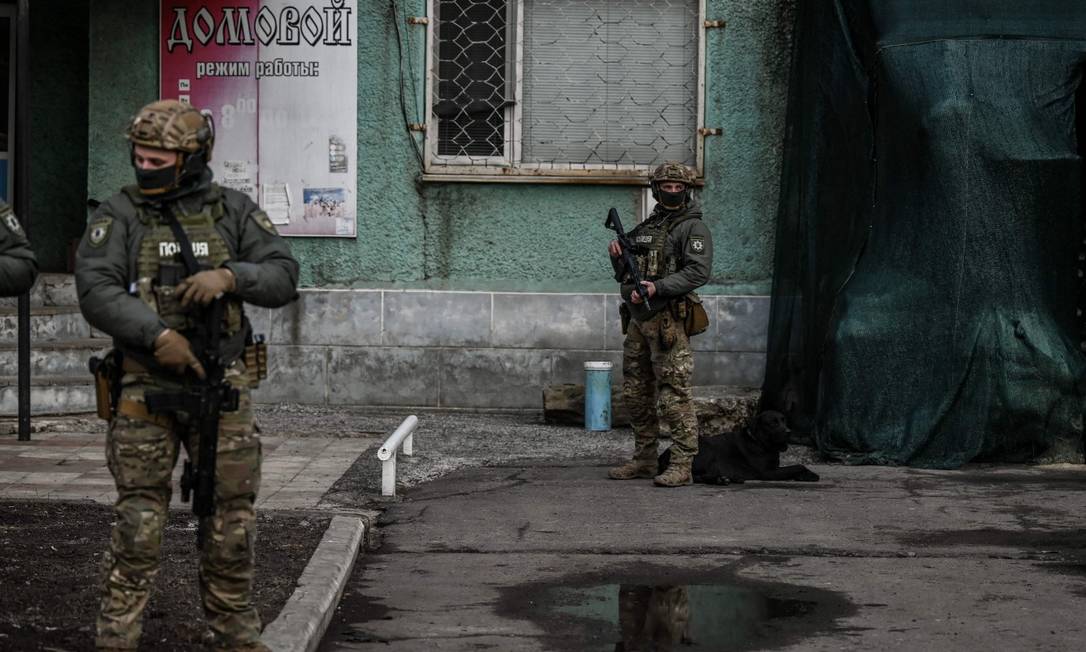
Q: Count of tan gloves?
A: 2